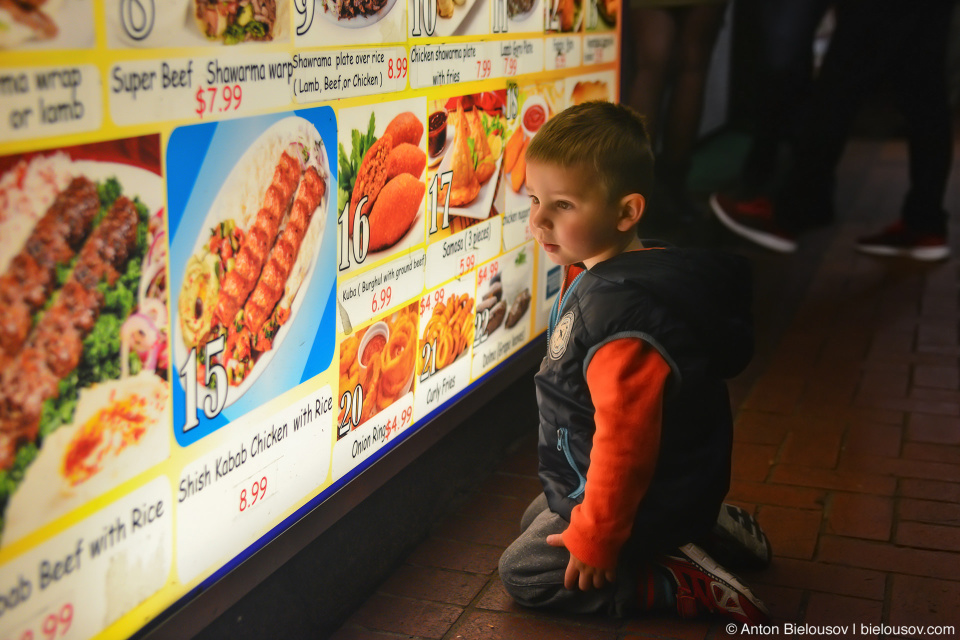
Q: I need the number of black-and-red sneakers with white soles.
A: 2